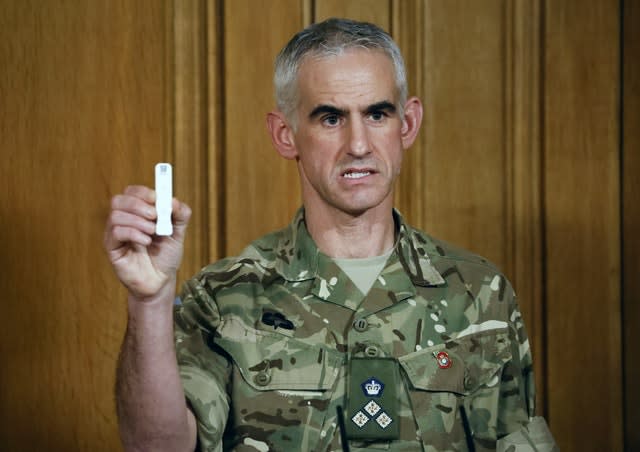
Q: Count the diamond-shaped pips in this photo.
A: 3